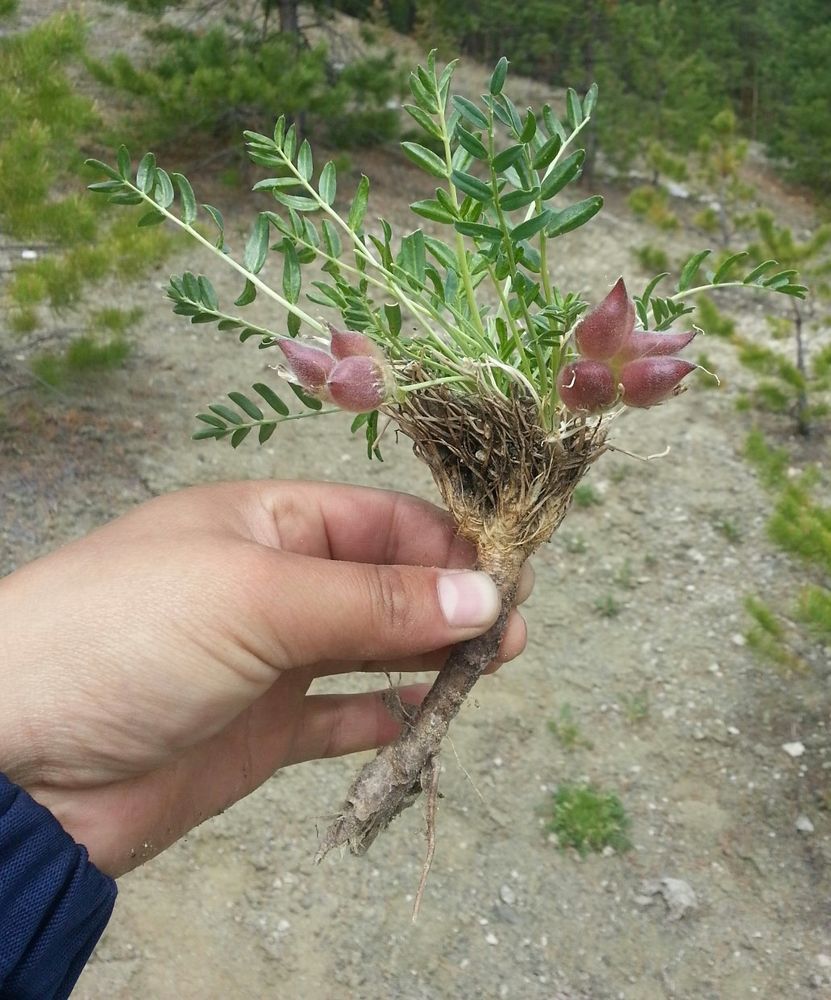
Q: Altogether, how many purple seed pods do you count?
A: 7